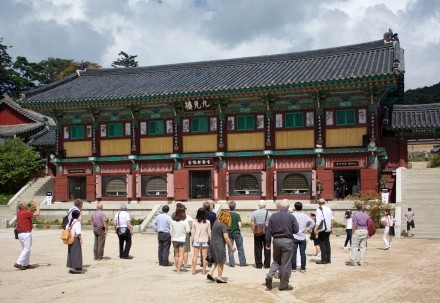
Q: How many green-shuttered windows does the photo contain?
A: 7